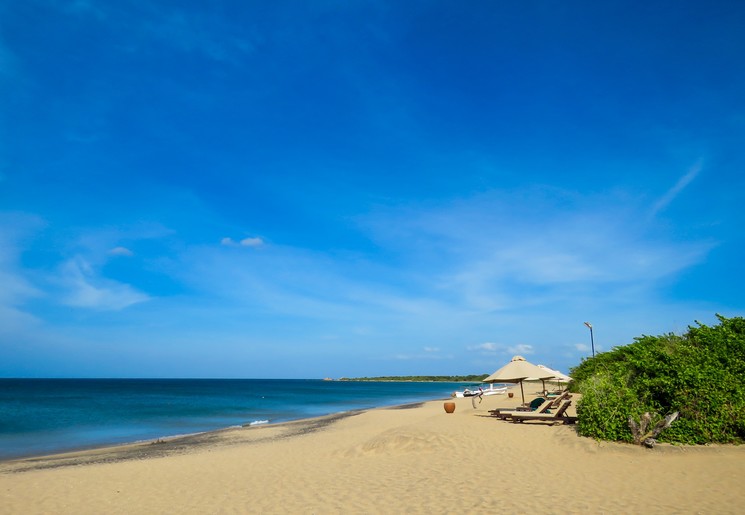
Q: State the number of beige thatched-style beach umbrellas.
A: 3